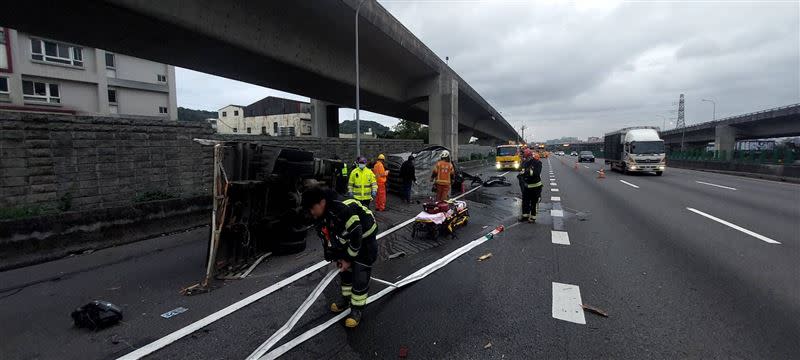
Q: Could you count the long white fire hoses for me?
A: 2